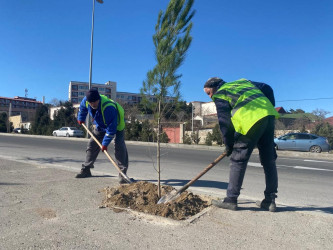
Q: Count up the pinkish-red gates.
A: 1